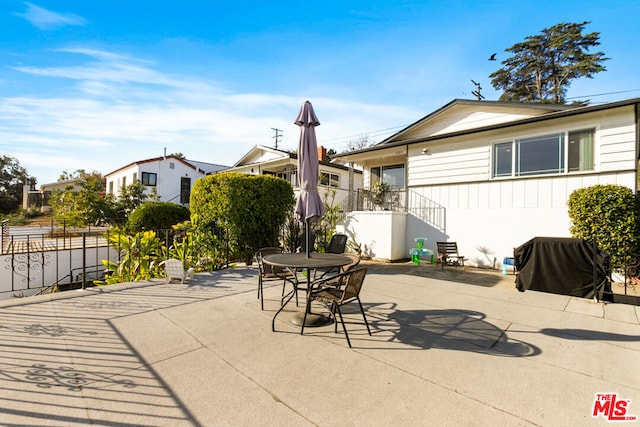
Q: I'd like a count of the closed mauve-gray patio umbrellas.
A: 1